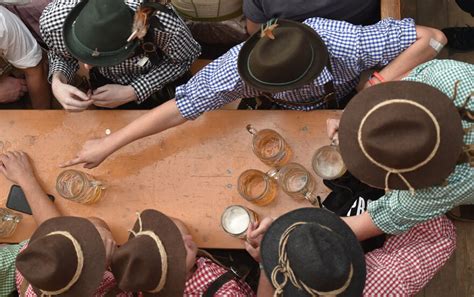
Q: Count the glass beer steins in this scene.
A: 7